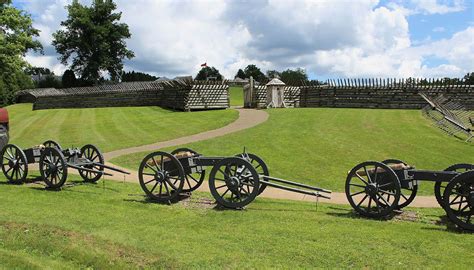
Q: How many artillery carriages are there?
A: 3